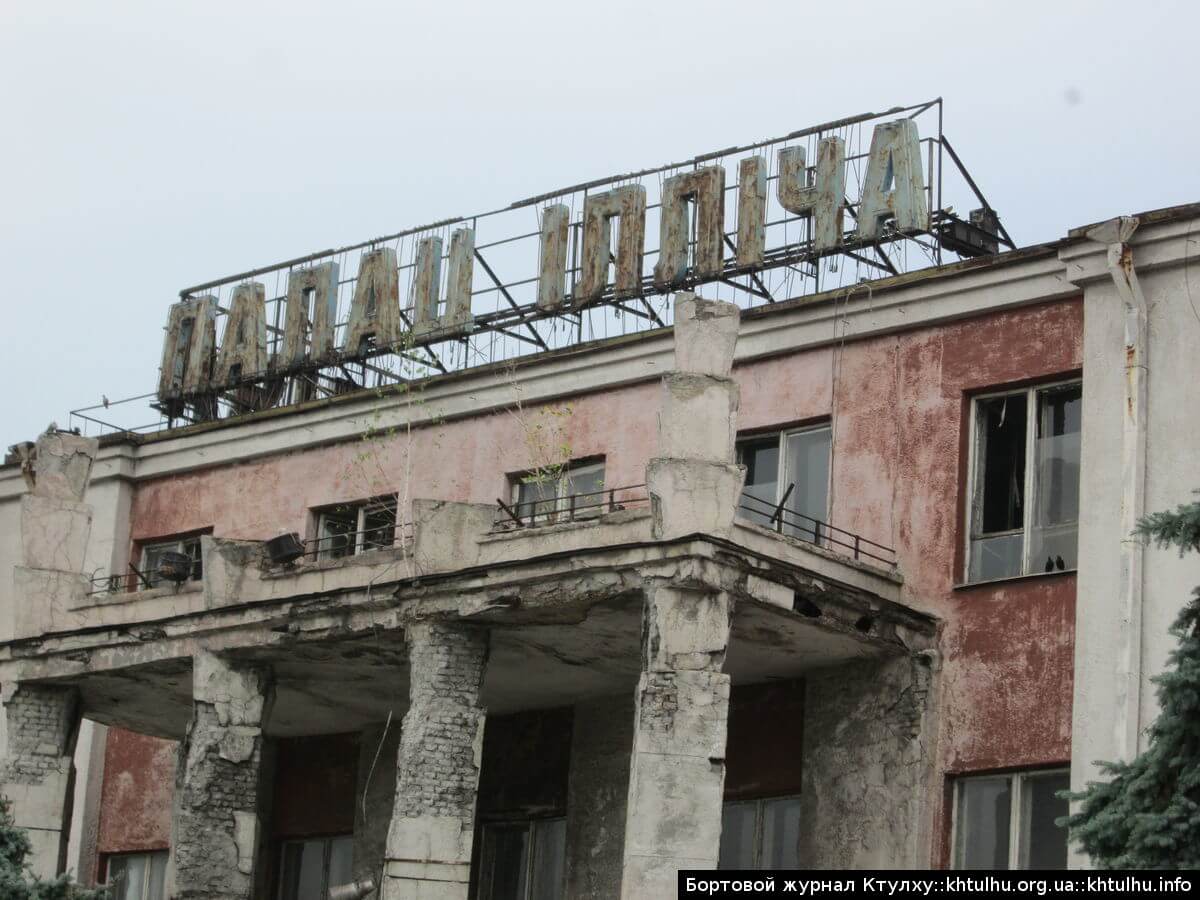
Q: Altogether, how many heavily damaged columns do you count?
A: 4